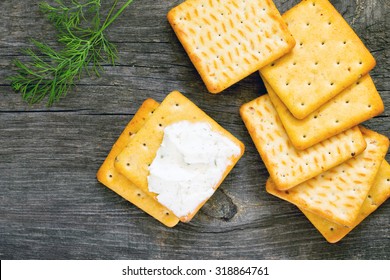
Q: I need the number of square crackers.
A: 8